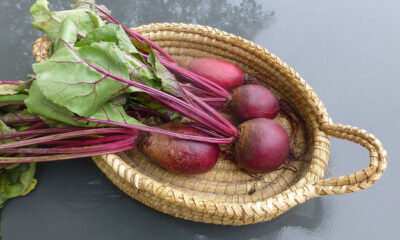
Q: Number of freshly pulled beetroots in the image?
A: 4